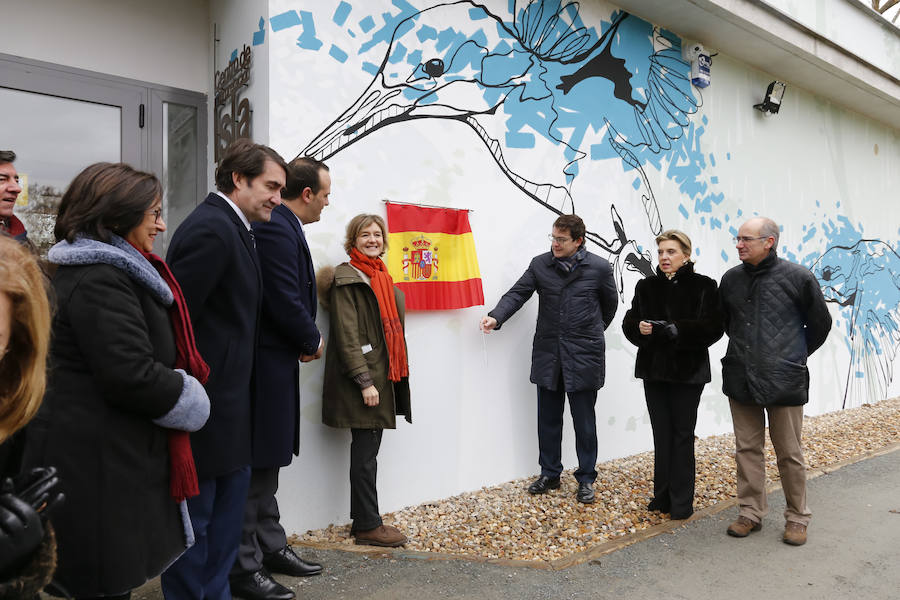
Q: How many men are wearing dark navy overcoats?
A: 3